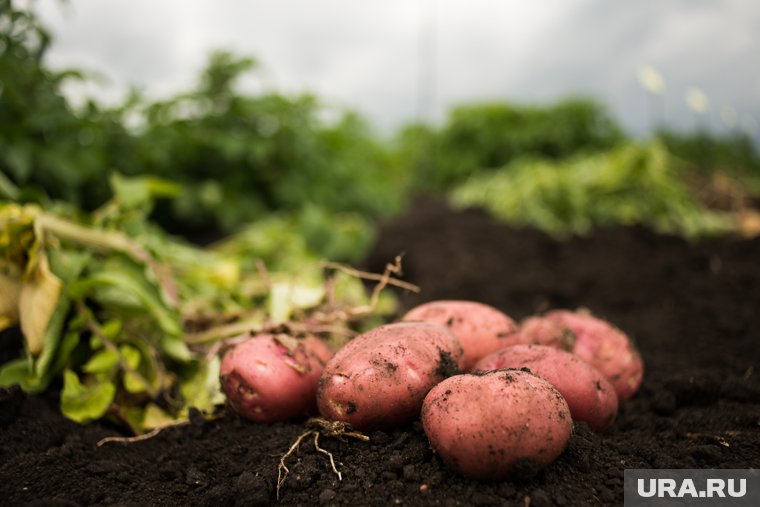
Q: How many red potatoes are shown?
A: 6